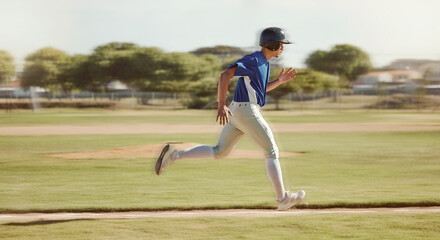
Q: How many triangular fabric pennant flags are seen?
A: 0